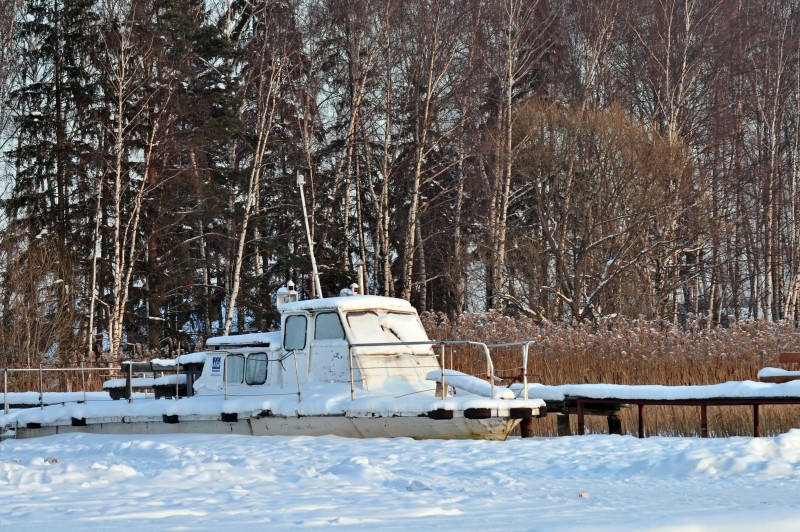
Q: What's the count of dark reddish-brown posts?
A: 4